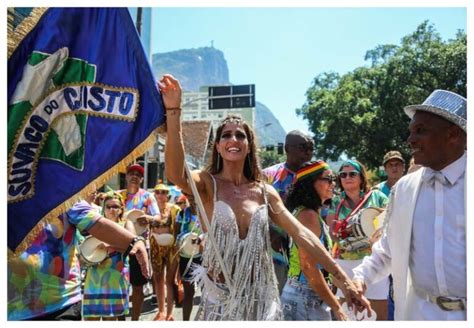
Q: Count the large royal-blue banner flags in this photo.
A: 1